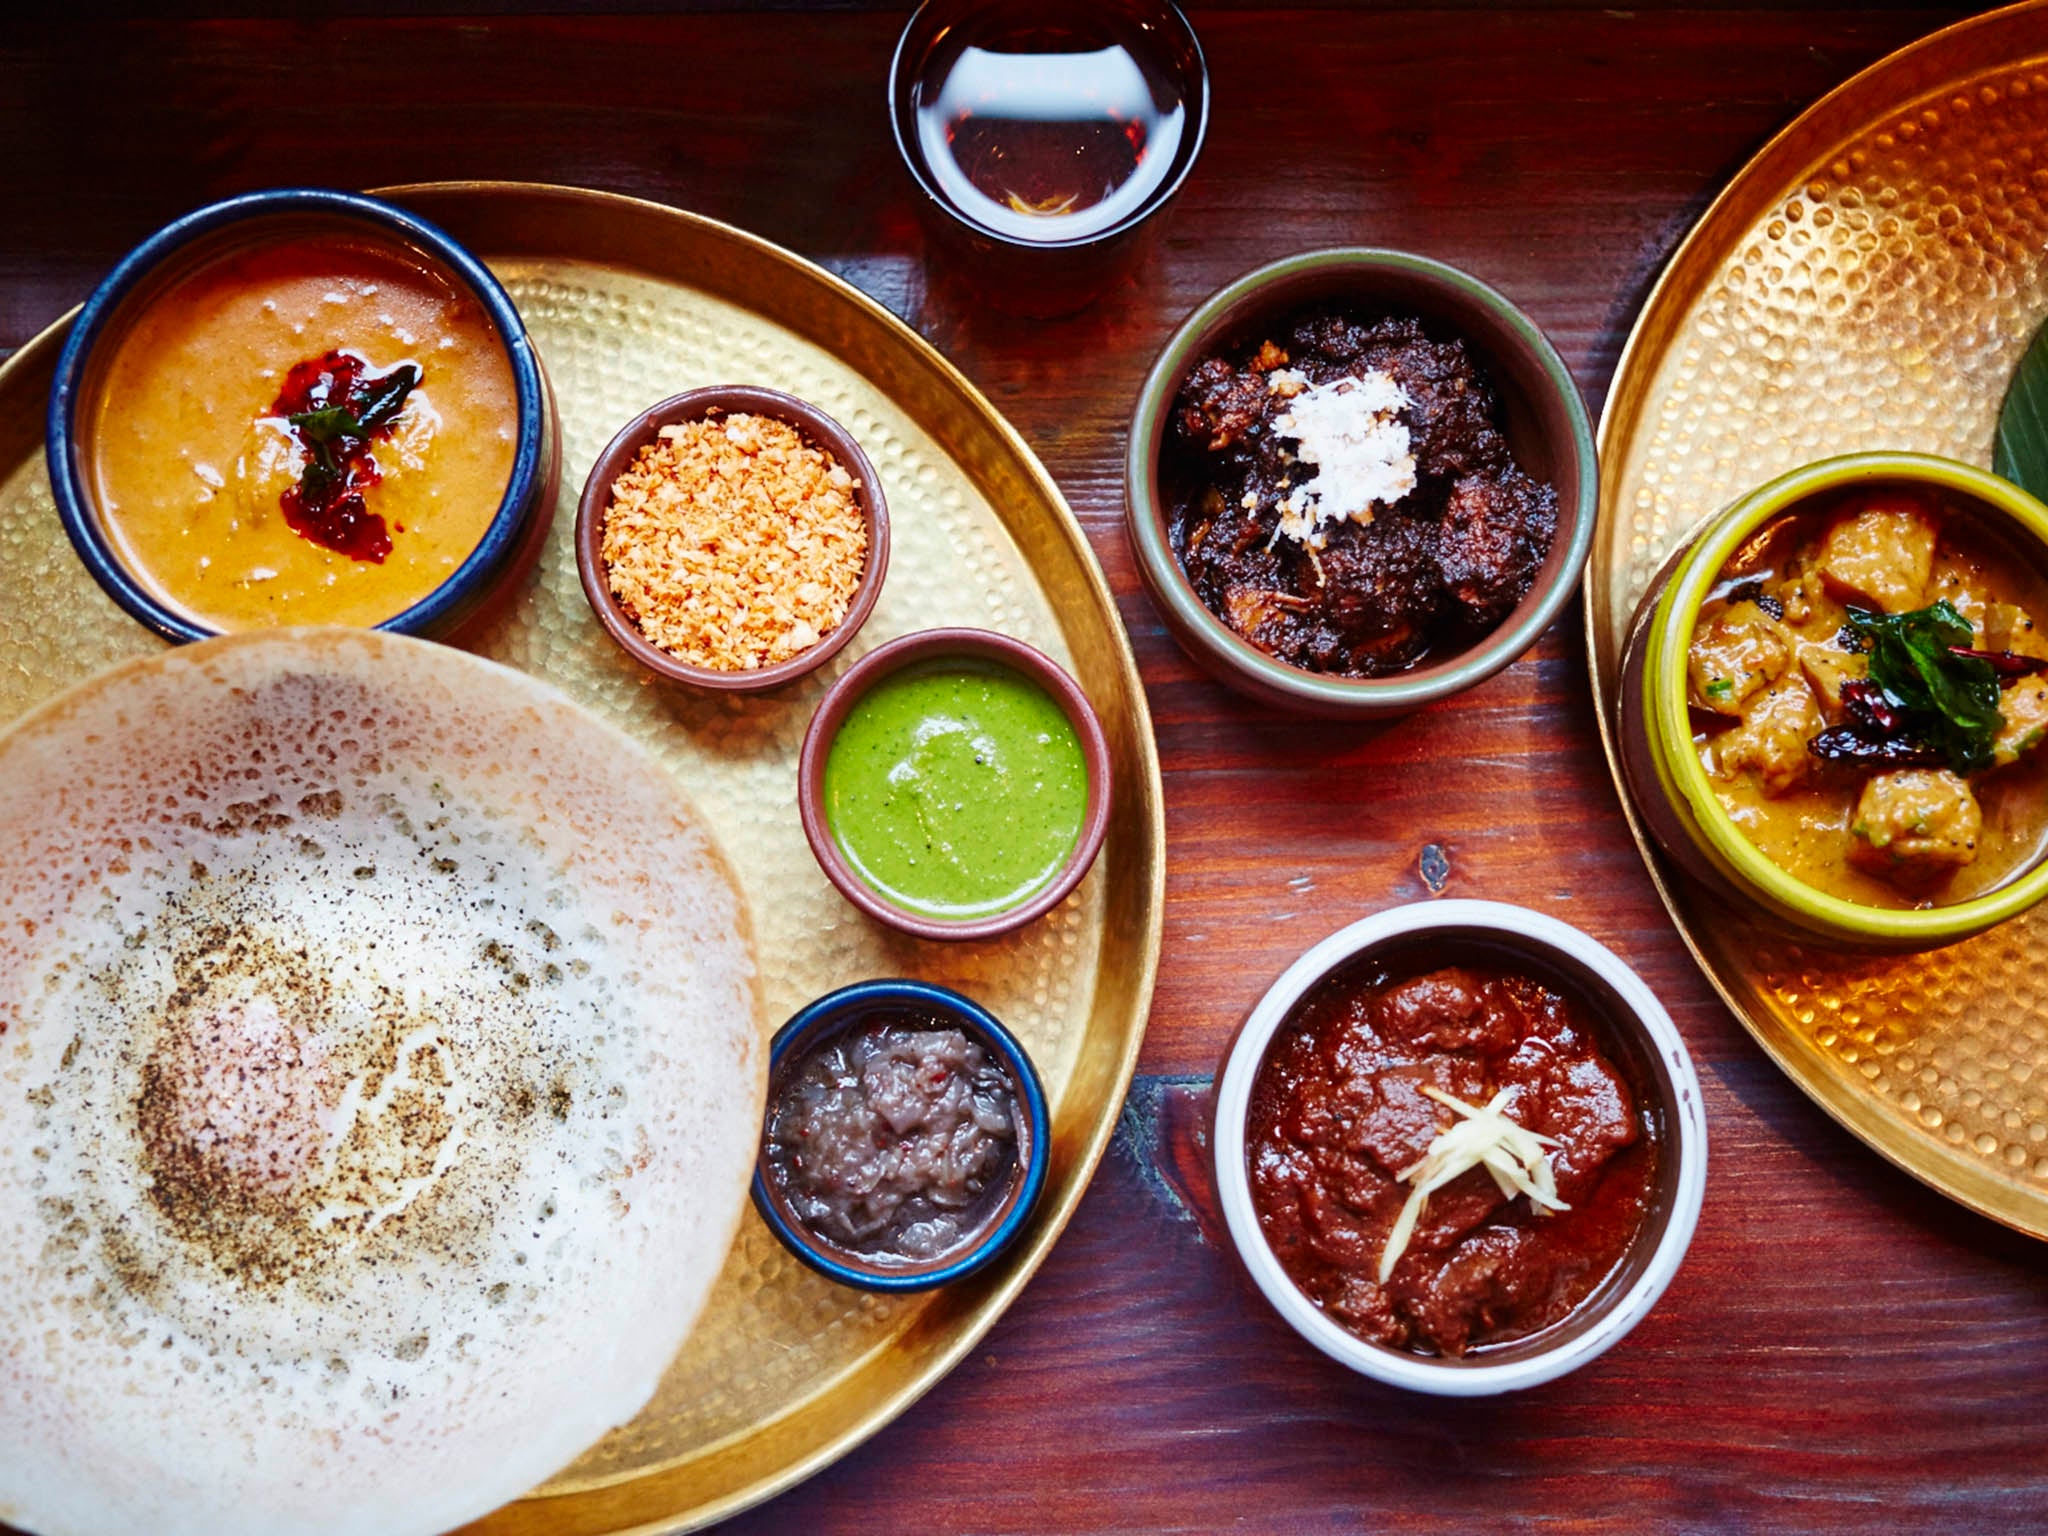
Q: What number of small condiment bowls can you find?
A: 3